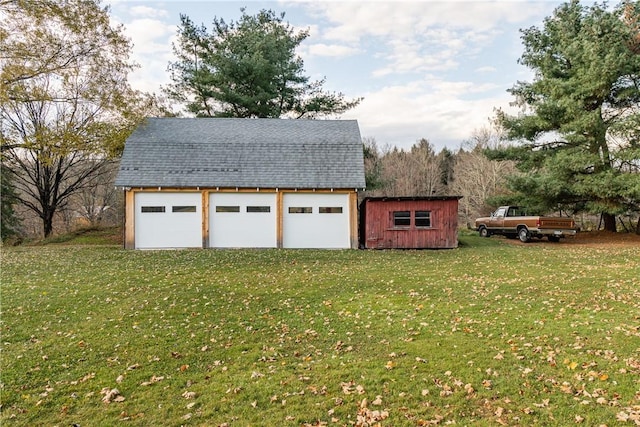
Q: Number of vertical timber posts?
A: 4